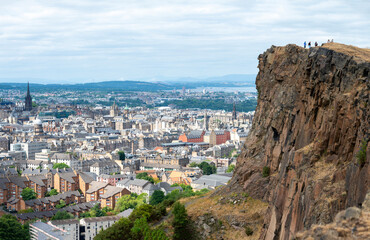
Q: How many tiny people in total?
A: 5